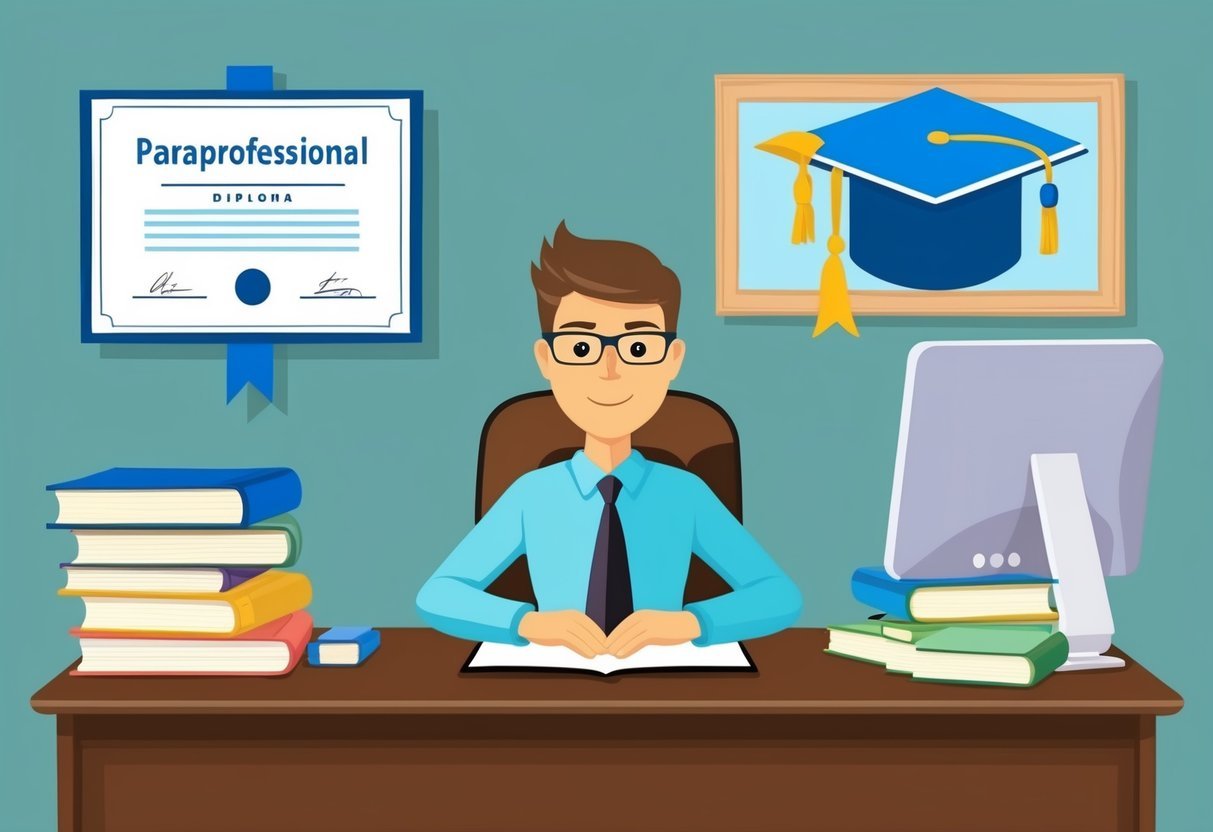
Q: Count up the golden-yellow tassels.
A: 3